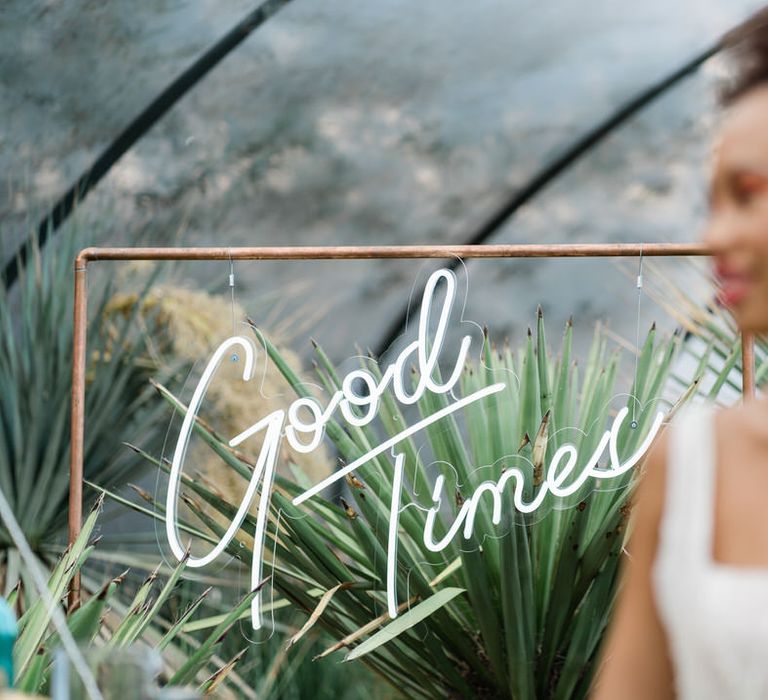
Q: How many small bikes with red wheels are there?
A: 0